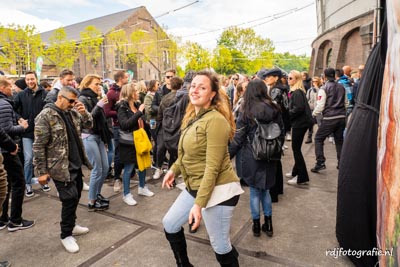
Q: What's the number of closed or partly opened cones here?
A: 0